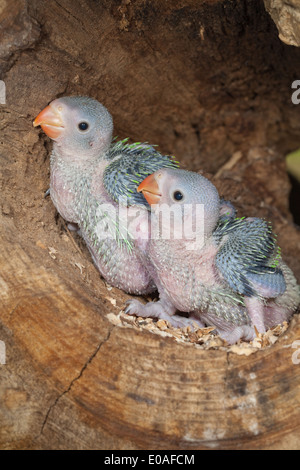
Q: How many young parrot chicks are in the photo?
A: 2